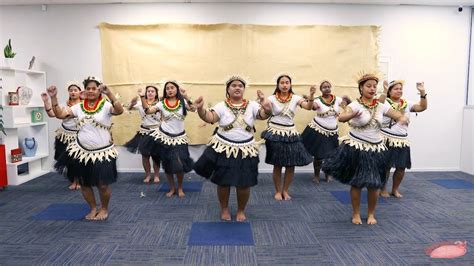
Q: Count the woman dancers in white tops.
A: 9